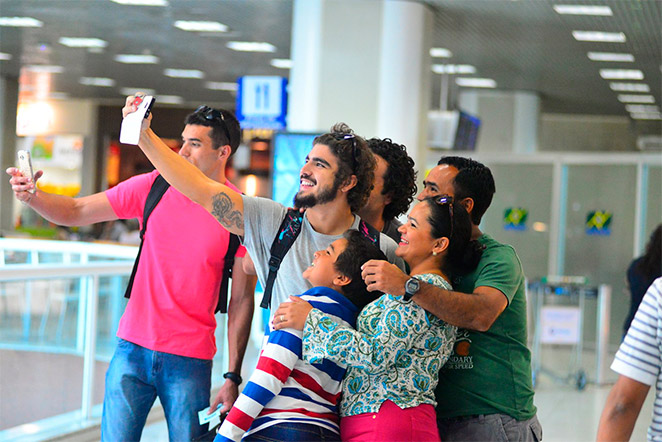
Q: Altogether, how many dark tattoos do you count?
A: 1